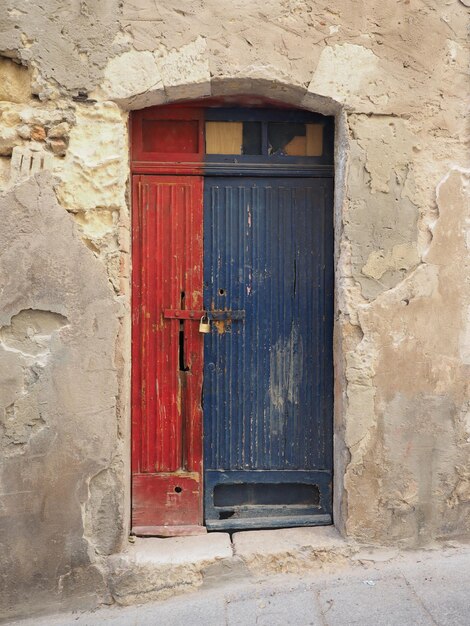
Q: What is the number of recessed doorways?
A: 1